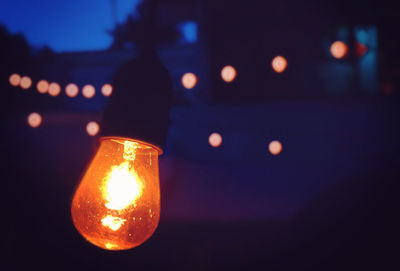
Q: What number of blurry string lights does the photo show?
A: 15